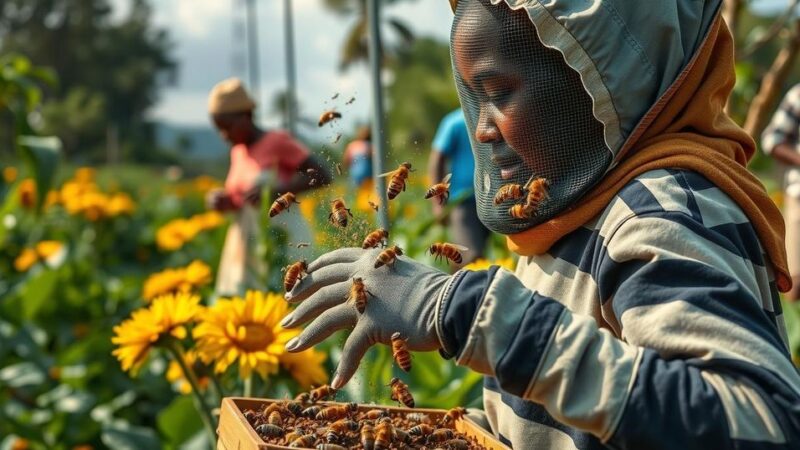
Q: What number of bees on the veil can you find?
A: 3